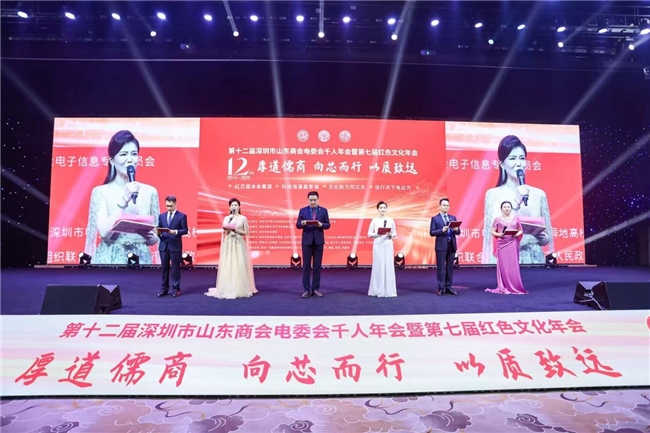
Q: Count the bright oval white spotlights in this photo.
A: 15